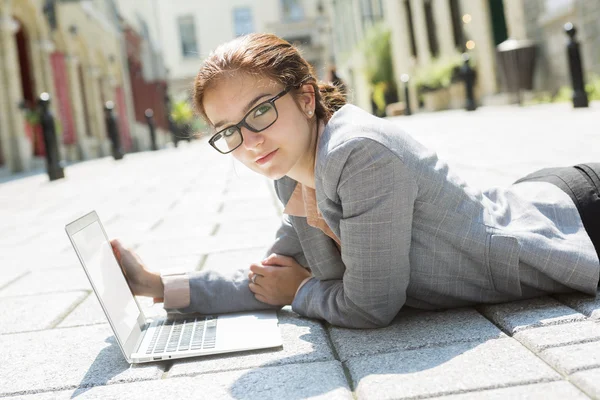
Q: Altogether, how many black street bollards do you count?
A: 6